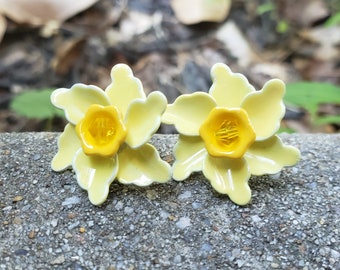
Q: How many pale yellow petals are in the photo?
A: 12